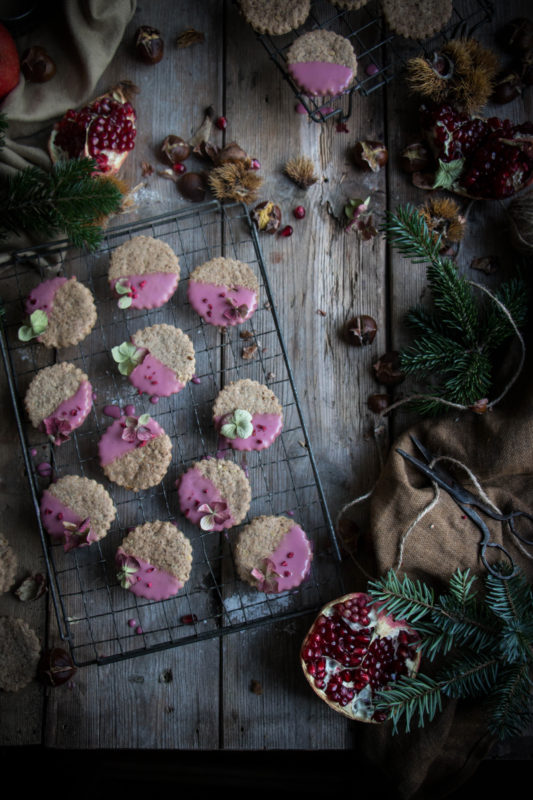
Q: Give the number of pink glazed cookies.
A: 12